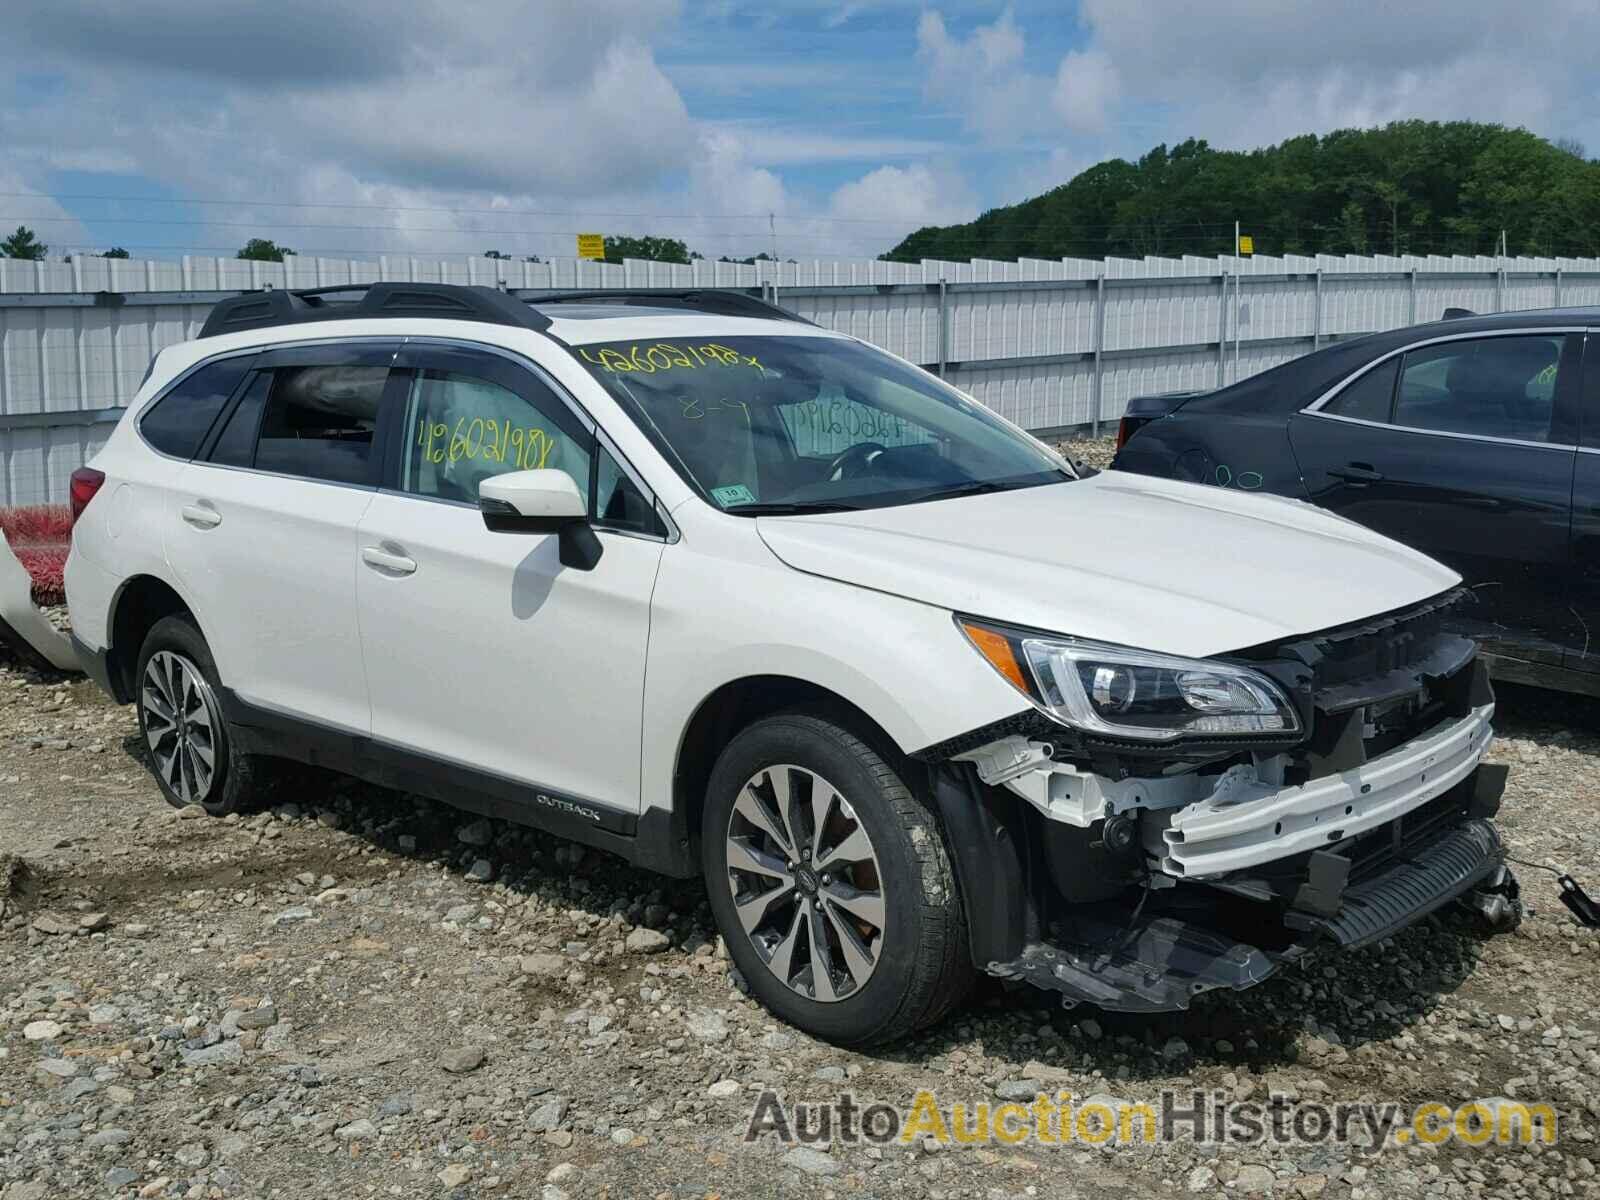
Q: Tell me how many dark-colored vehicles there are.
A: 1